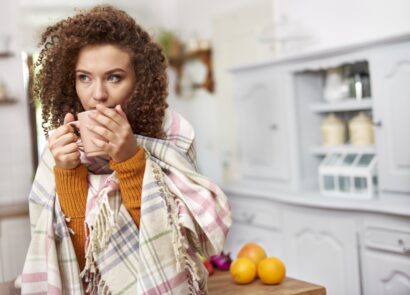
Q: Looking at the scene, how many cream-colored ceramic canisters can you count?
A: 2